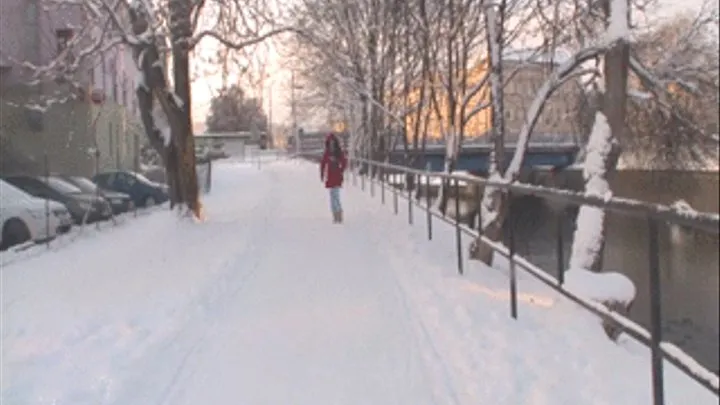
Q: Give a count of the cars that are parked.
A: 4